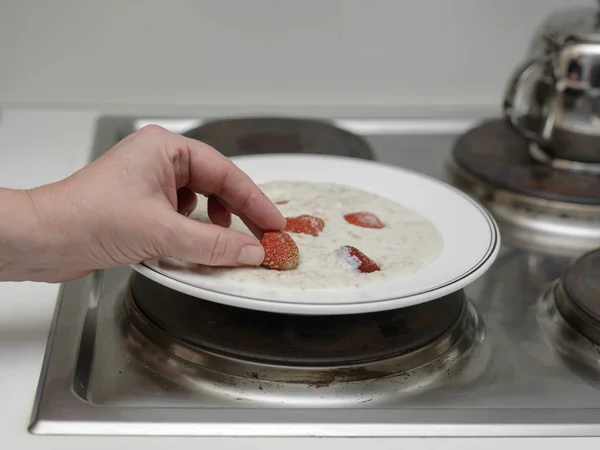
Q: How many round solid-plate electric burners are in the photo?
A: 4